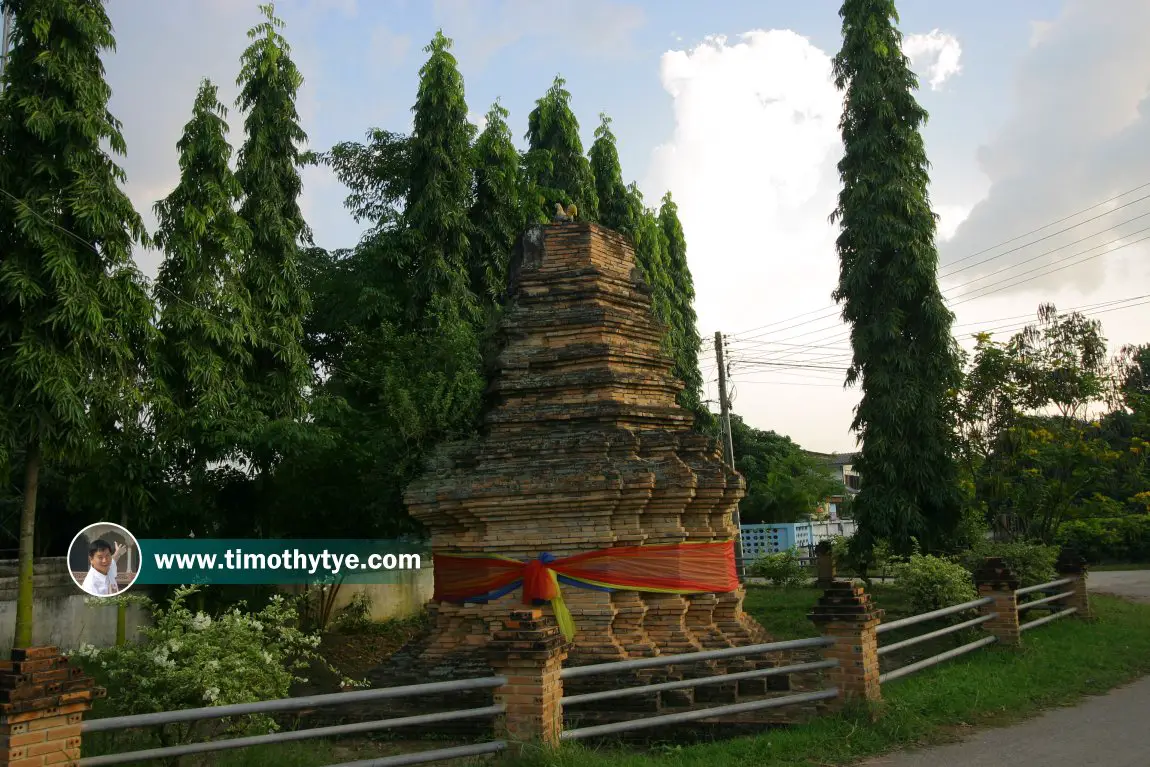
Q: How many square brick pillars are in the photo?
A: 6